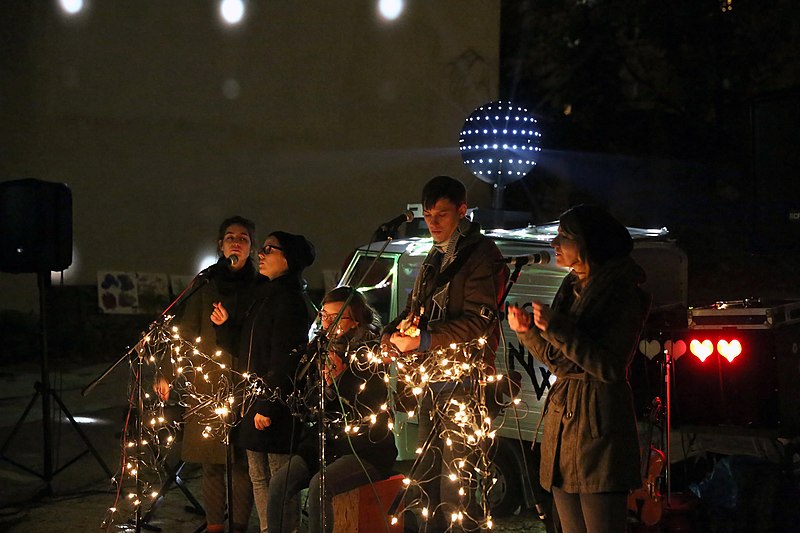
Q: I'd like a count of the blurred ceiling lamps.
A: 3